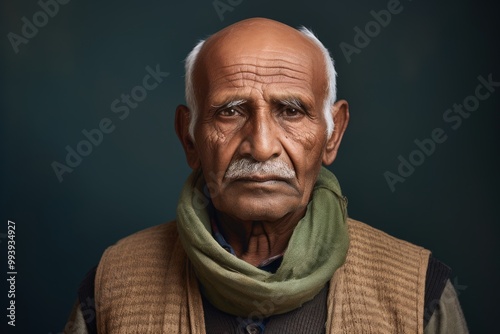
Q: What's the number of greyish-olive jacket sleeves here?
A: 2